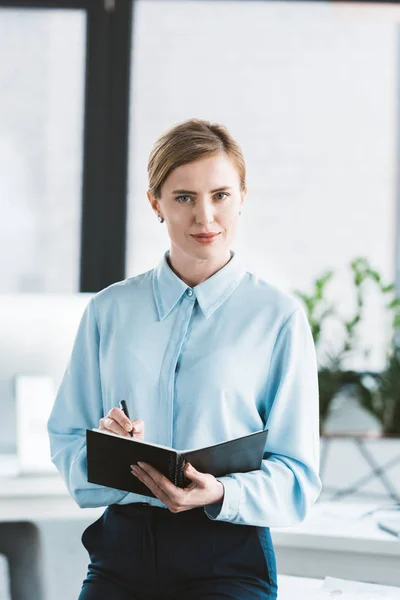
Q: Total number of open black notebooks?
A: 1